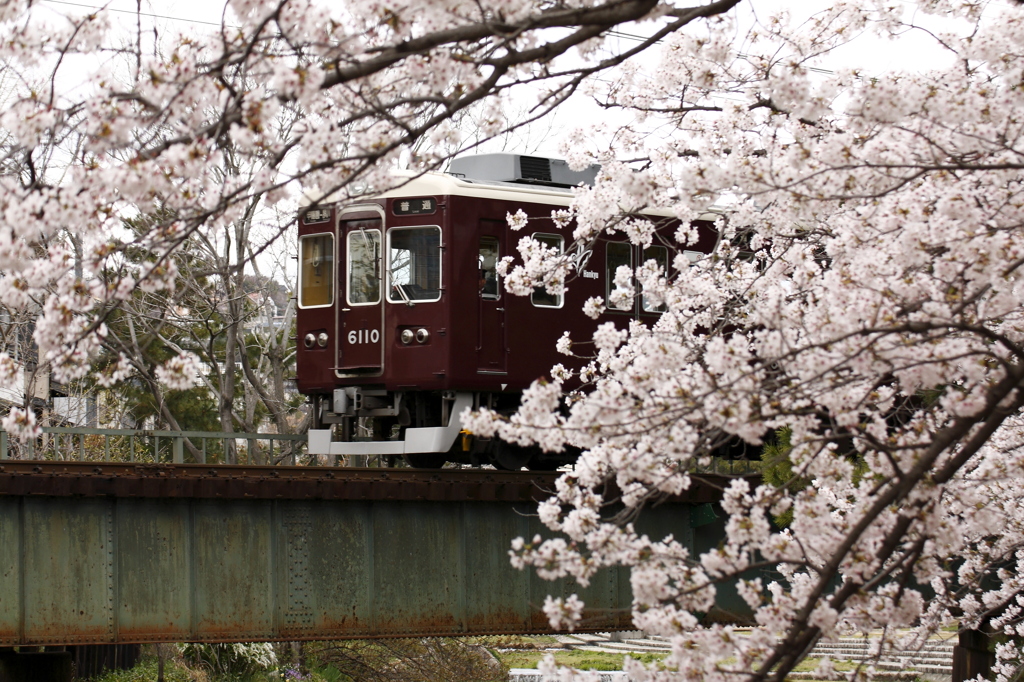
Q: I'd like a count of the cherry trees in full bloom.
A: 2